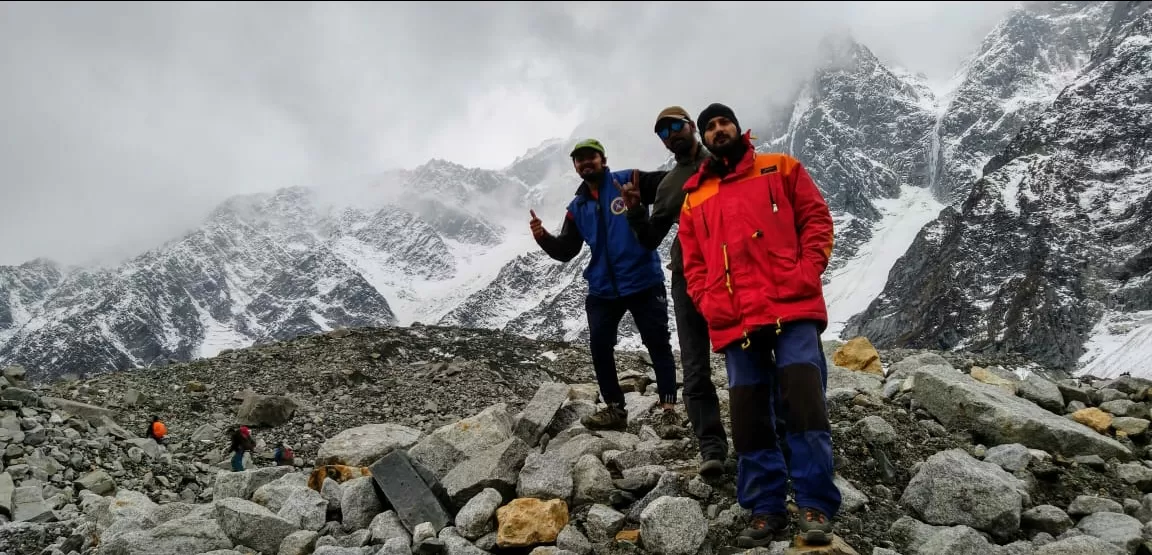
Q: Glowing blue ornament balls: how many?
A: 0